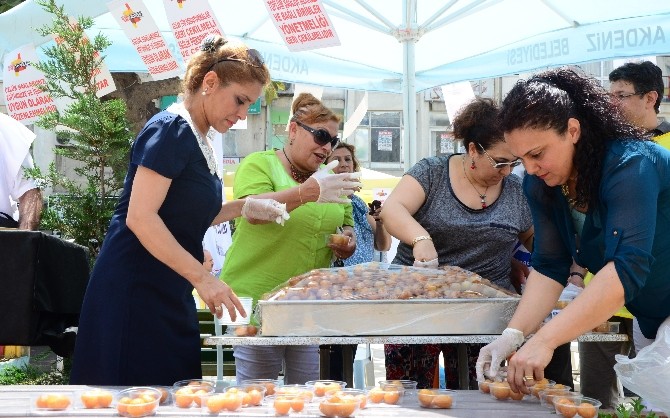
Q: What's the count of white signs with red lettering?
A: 5